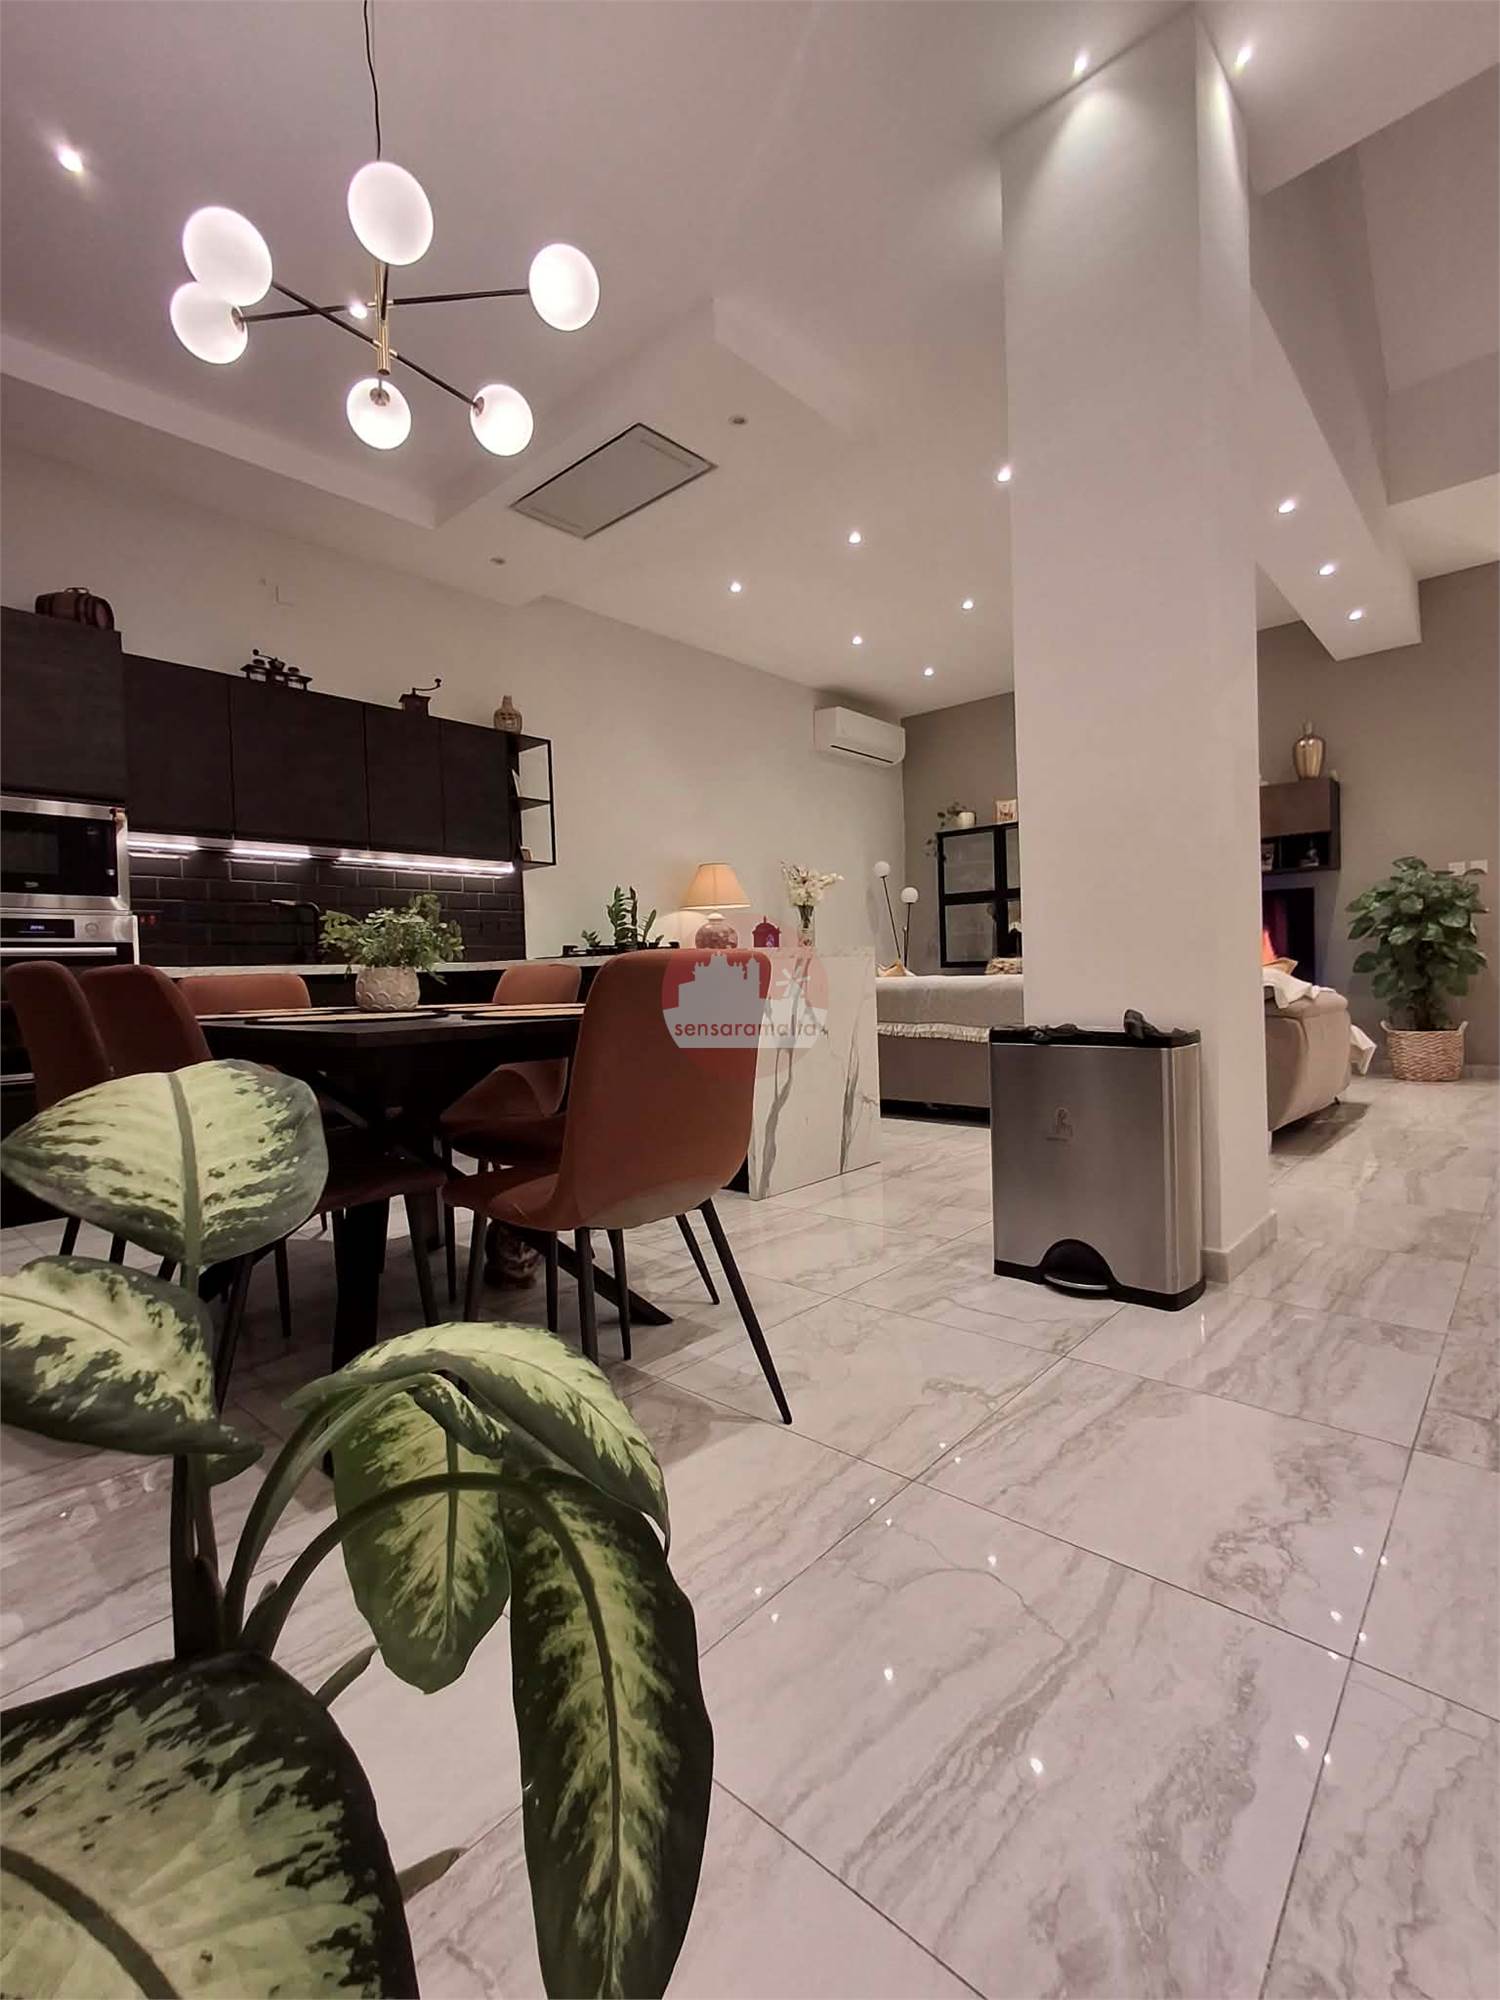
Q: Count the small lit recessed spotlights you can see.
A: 13